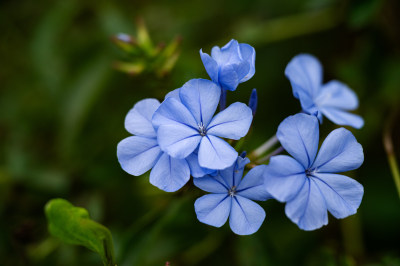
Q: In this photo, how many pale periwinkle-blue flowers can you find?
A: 6